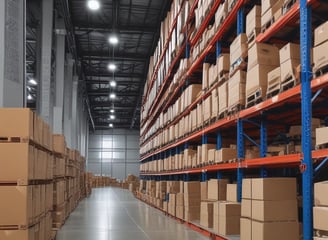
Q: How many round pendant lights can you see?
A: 8